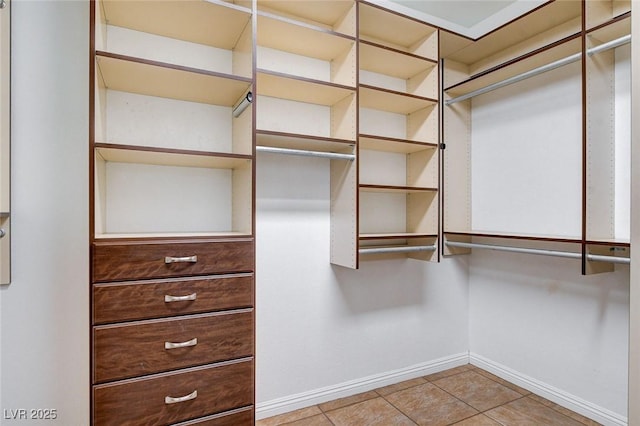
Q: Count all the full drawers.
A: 4